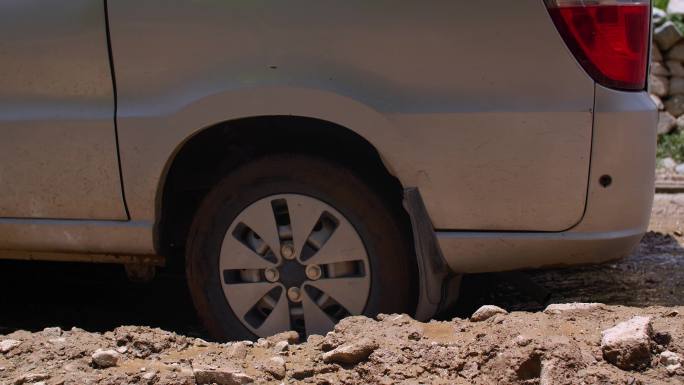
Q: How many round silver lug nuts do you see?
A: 4